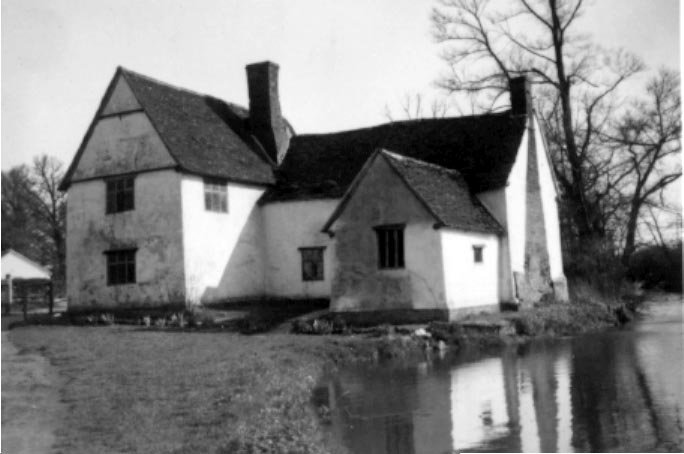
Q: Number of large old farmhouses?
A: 1